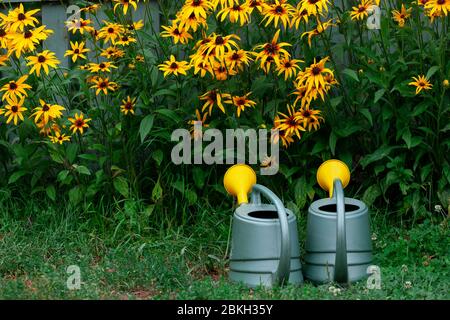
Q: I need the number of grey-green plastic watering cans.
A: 2